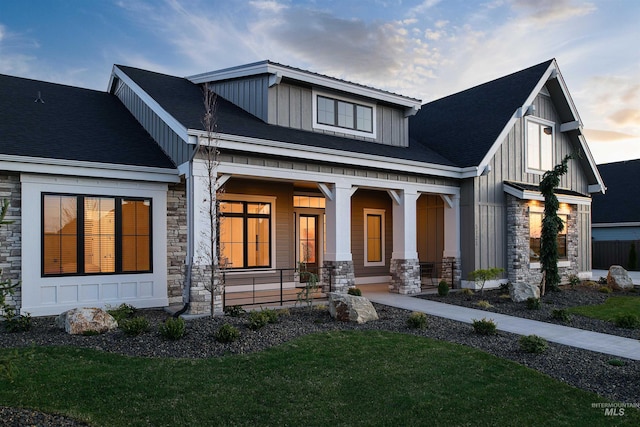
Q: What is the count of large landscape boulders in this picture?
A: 4